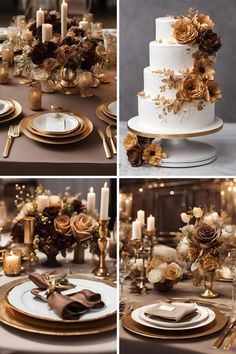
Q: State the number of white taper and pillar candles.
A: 9